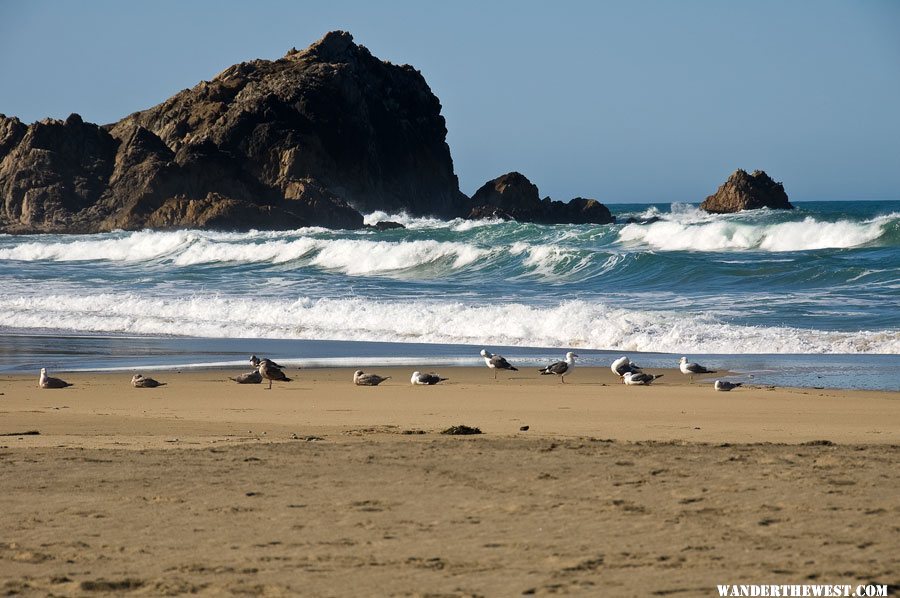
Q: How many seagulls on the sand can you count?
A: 13